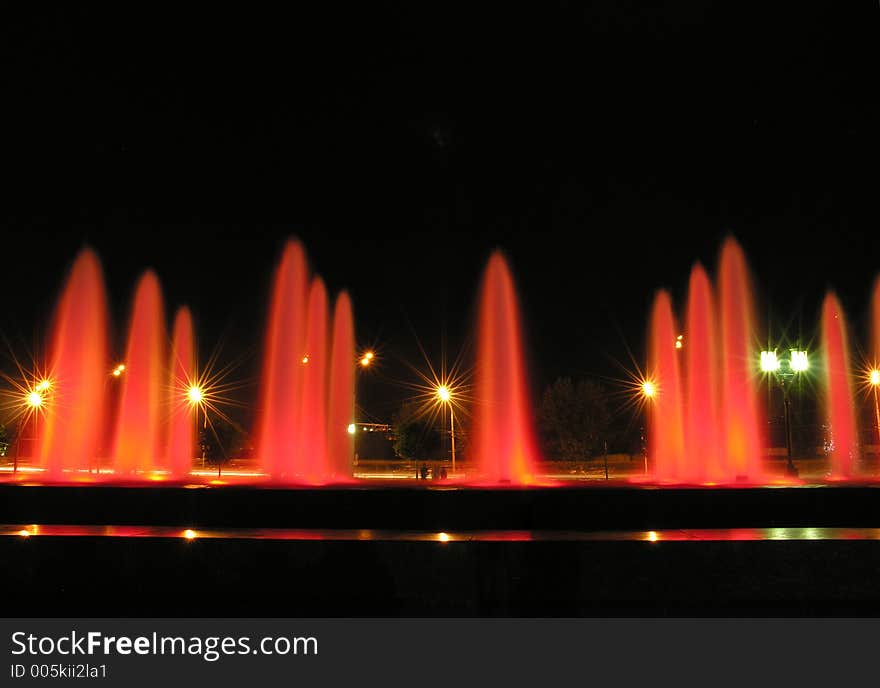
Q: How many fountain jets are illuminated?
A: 12